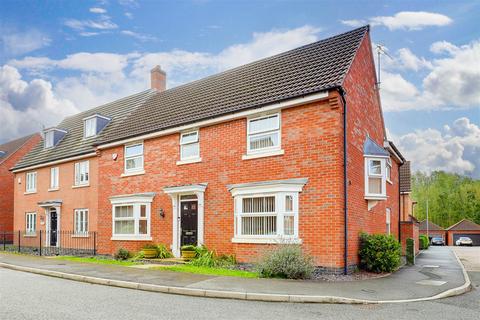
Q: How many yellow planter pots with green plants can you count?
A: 2